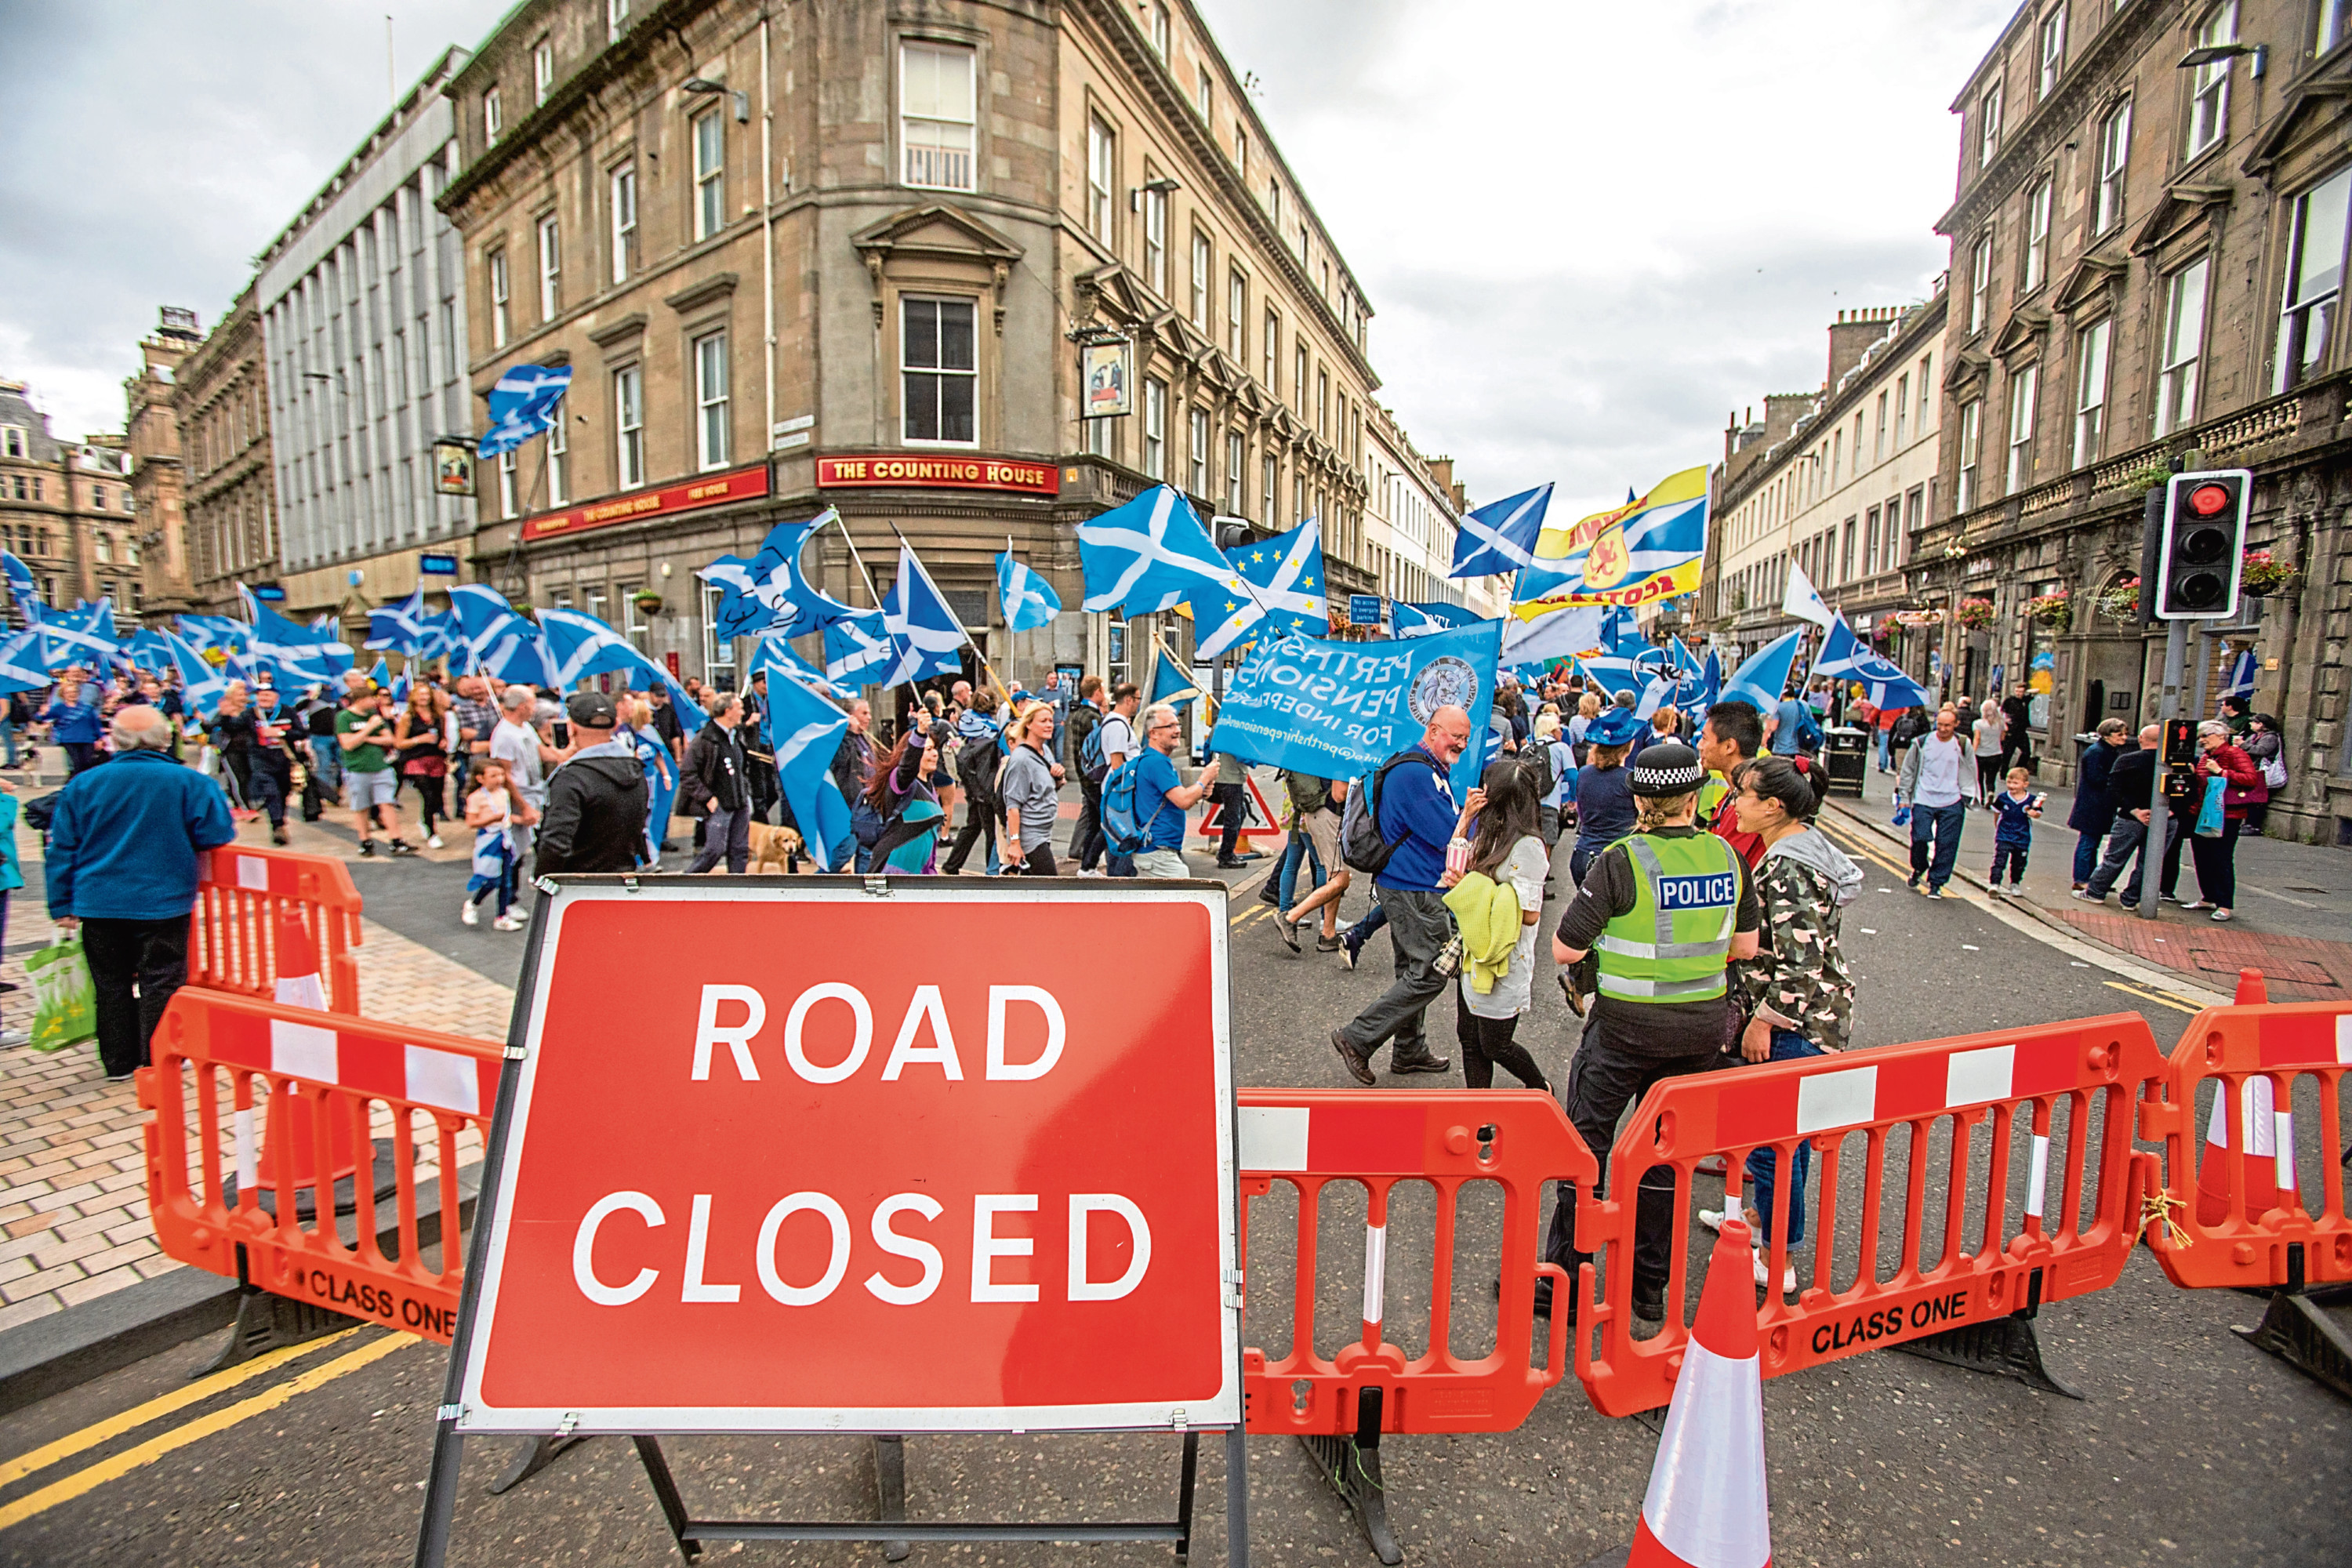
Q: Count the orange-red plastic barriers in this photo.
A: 5